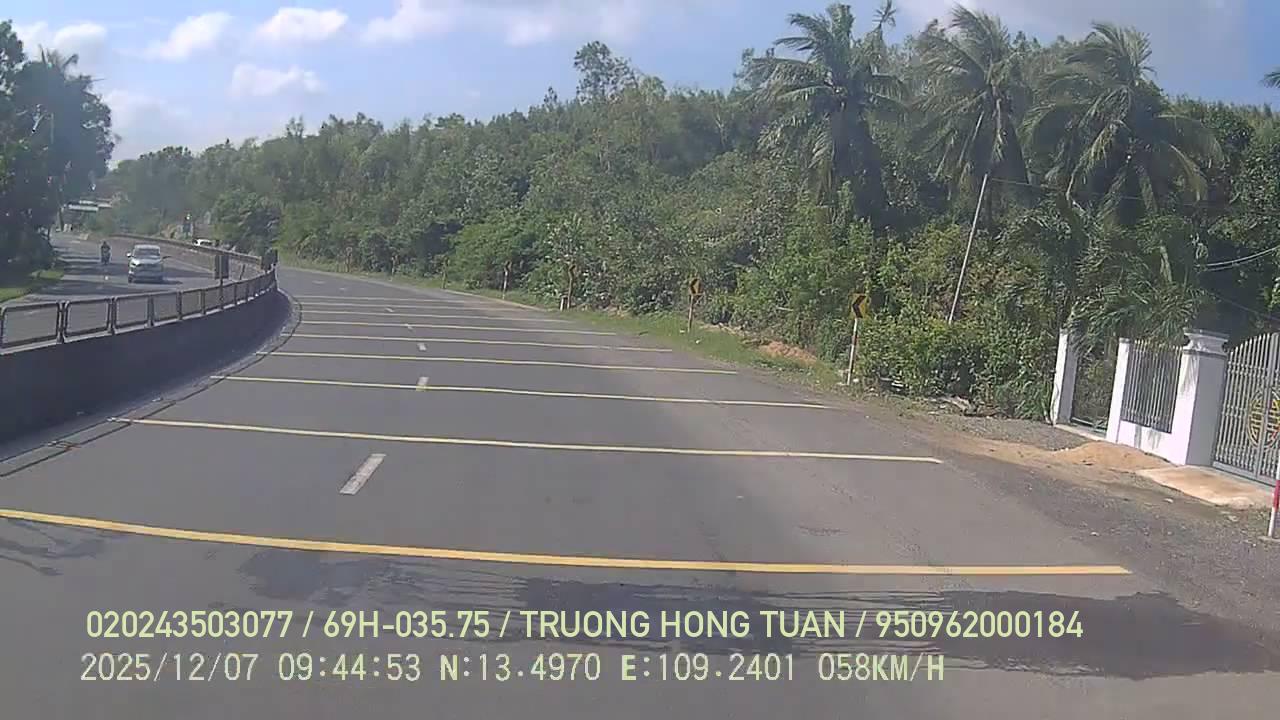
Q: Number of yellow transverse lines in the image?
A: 9